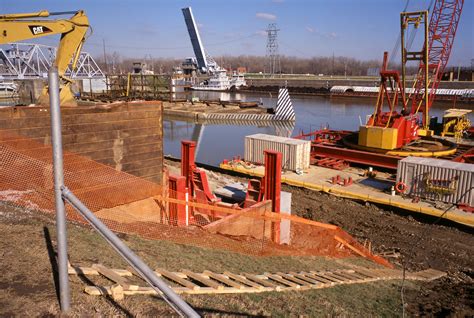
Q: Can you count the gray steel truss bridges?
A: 1